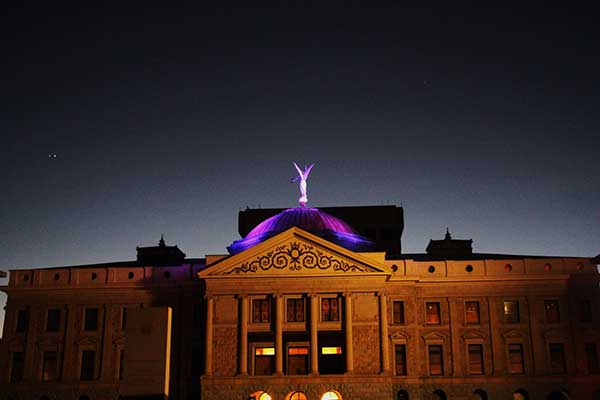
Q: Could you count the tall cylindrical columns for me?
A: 6